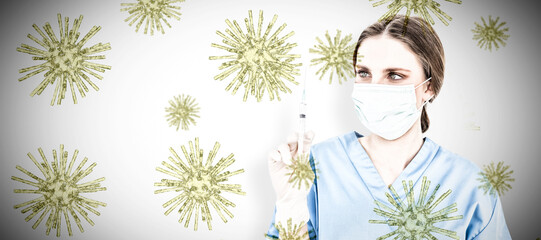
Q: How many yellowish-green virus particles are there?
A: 13